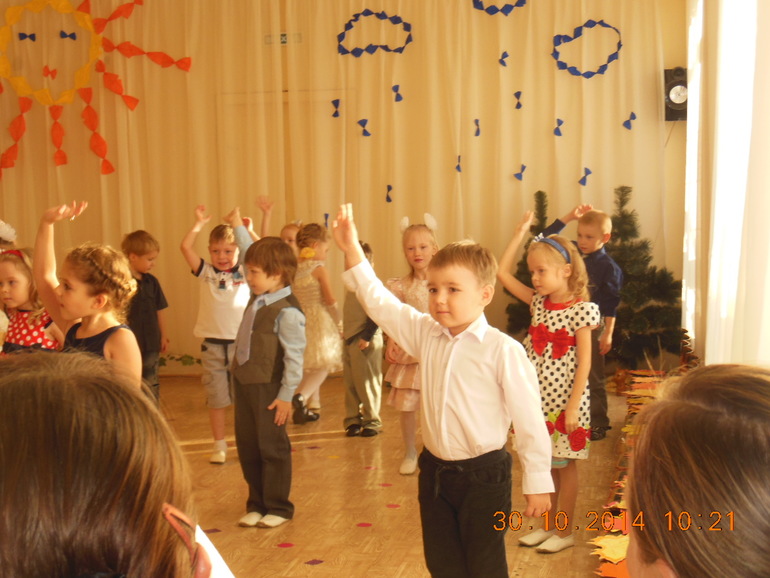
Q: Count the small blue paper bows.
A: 15